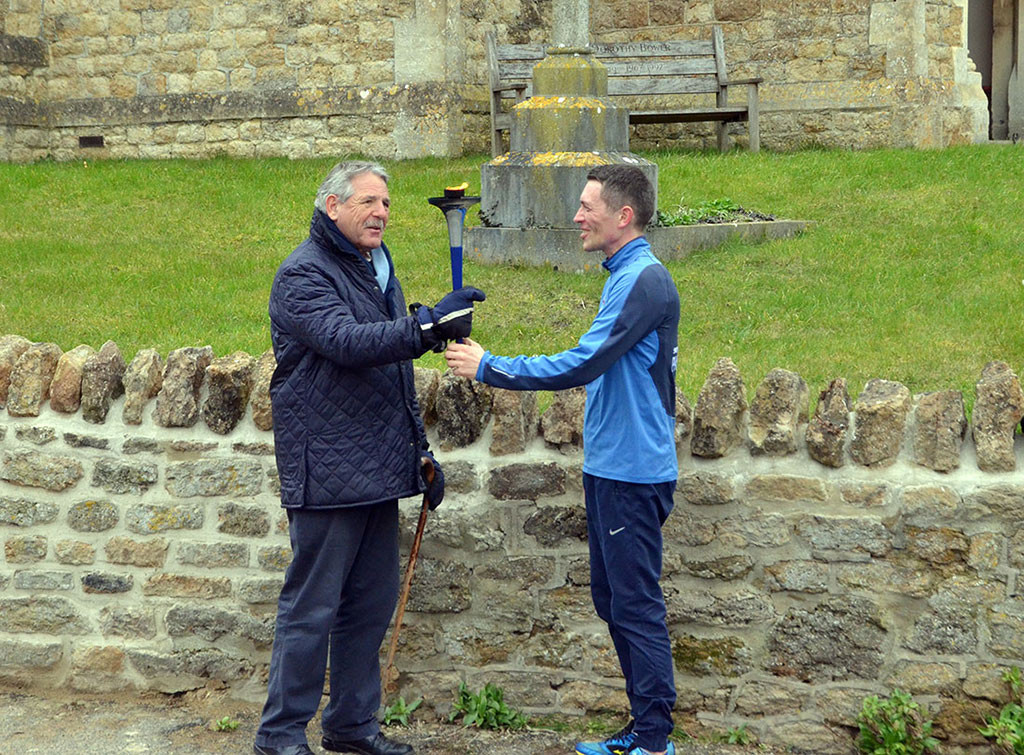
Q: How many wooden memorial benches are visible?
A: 1